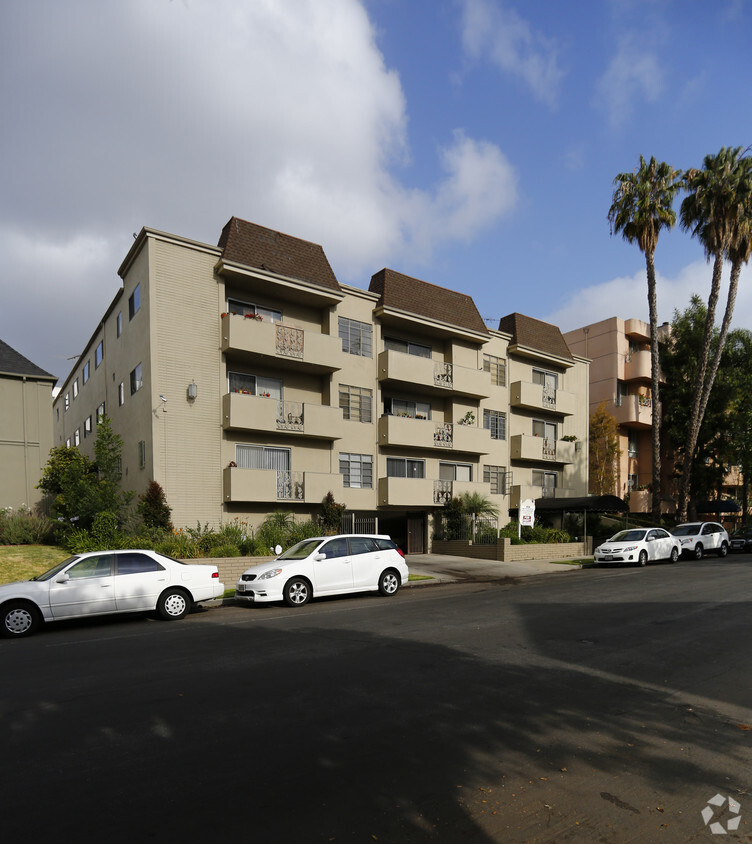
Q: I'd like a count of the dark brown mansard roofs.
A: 3